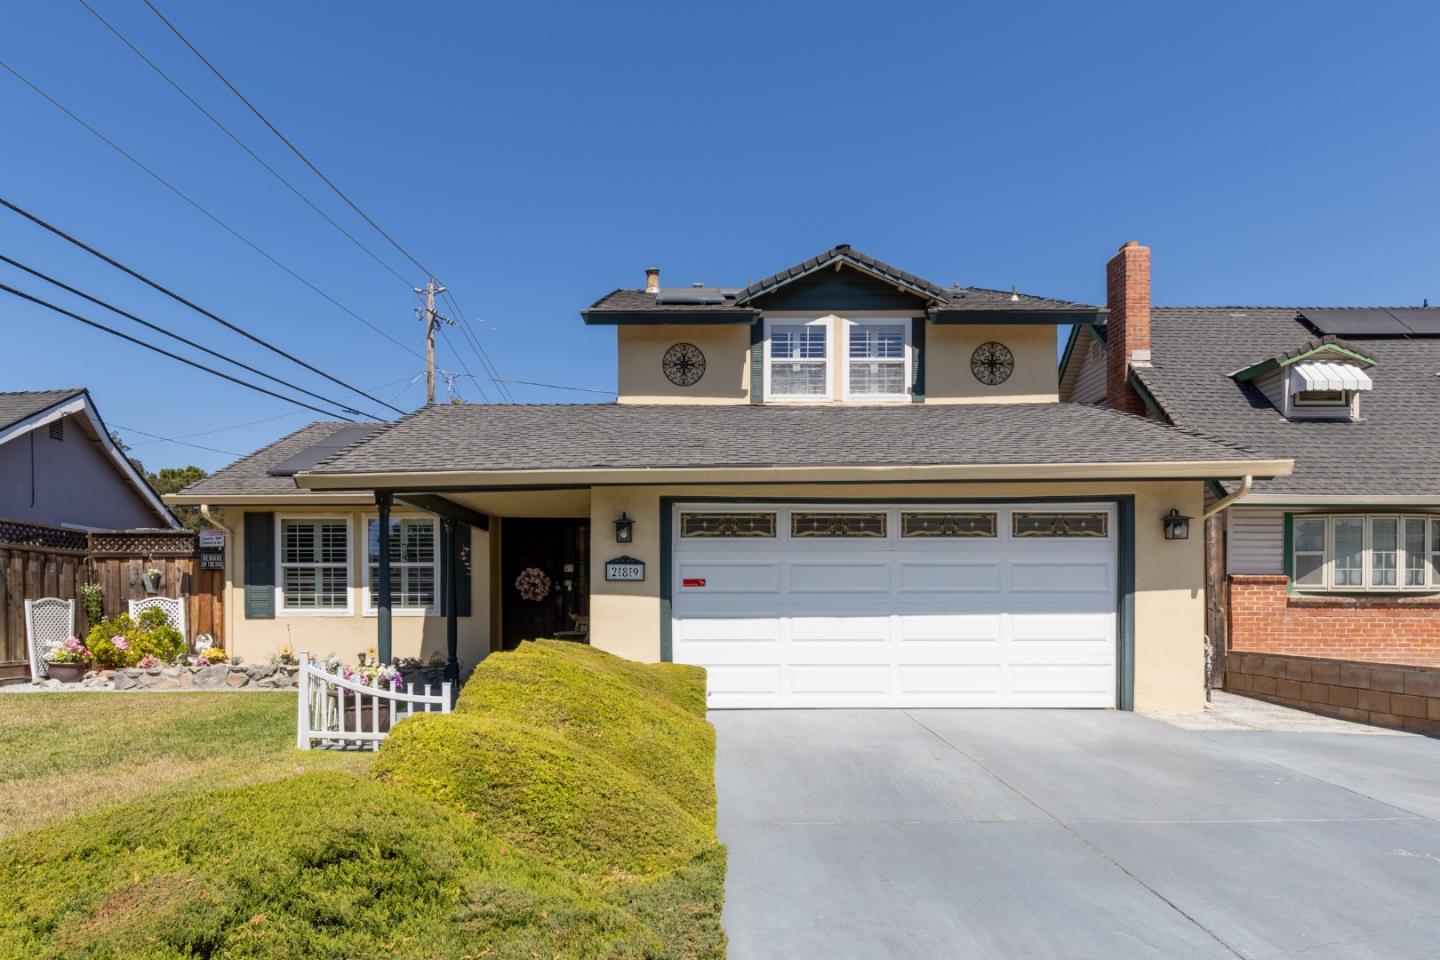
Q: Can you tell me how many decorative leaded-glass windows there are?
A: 4